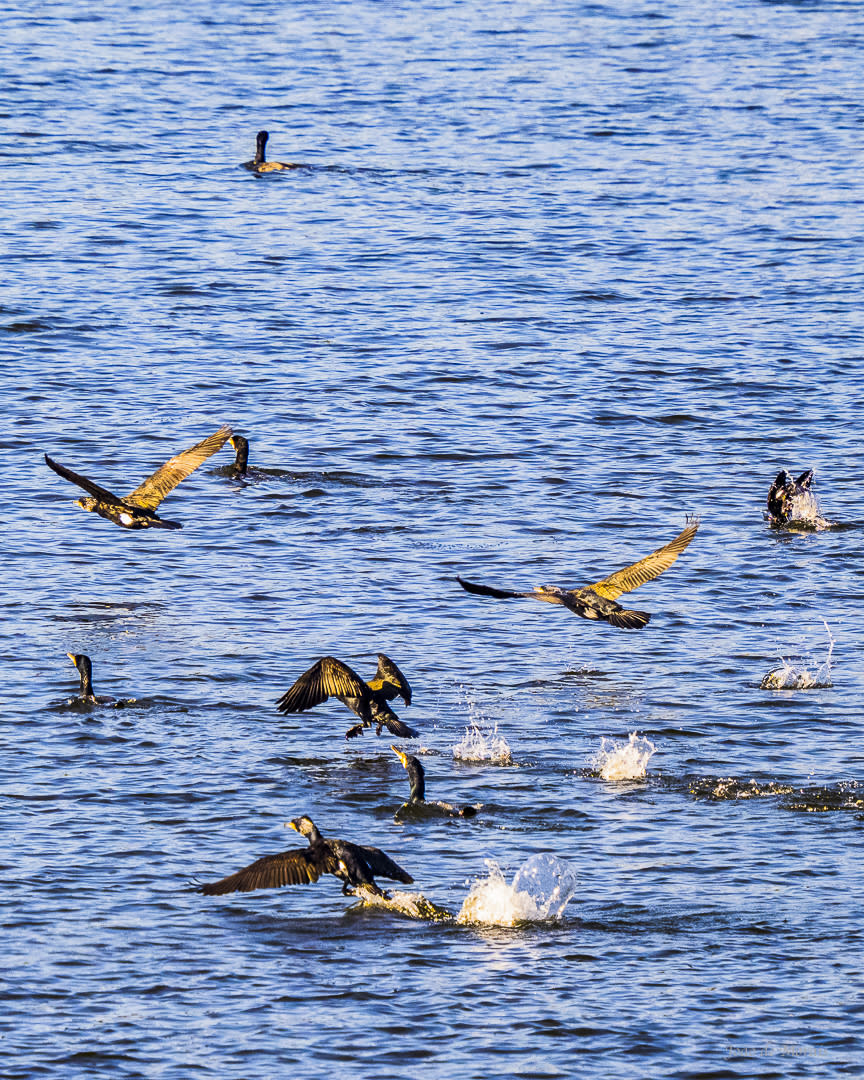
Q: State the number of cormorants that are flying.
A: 4